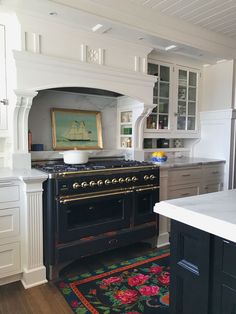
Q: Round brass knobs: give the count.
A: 11